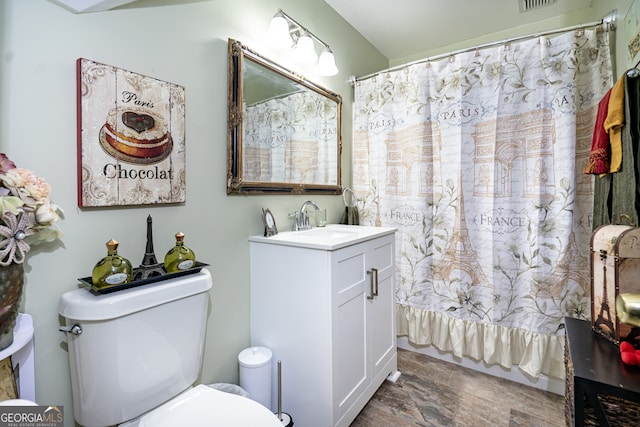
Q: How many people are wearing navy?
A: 0